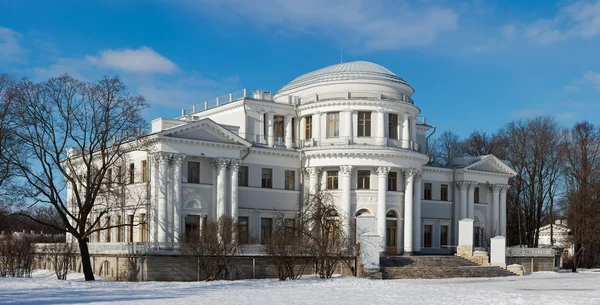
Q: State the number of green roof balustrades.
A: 0